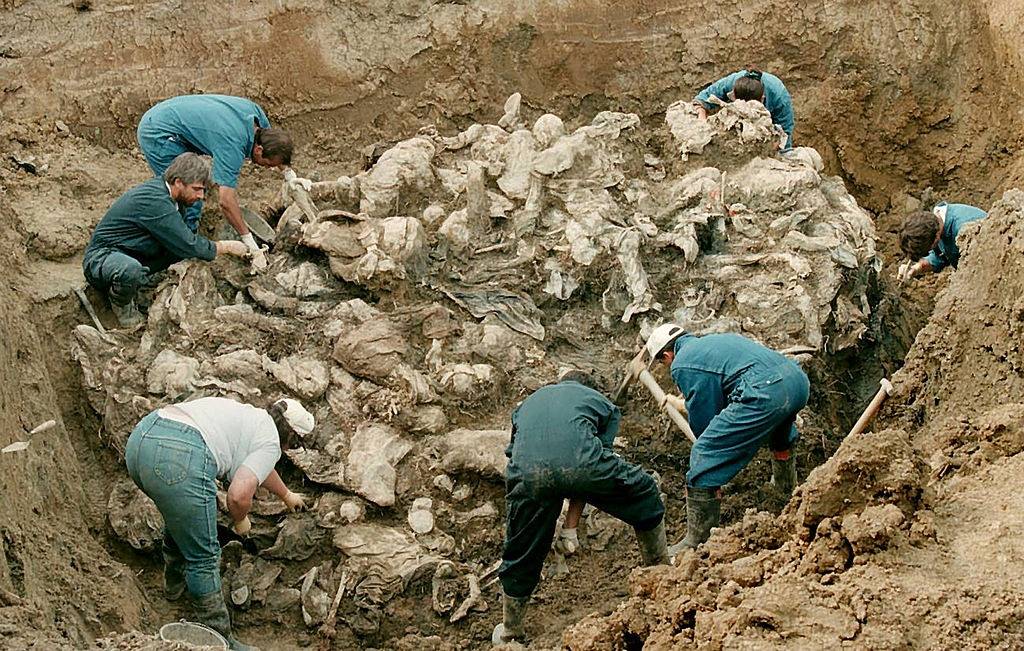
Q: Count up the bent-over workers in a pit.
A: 7